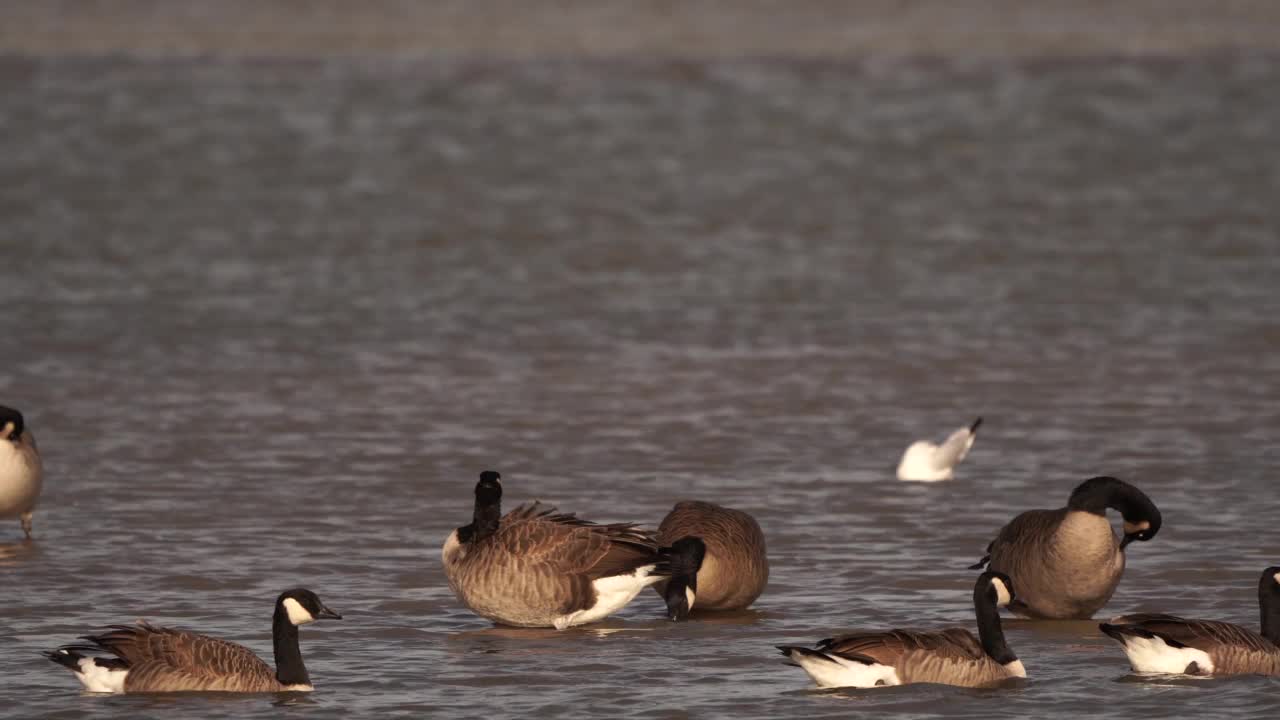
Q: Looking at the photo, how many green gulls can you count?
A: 0